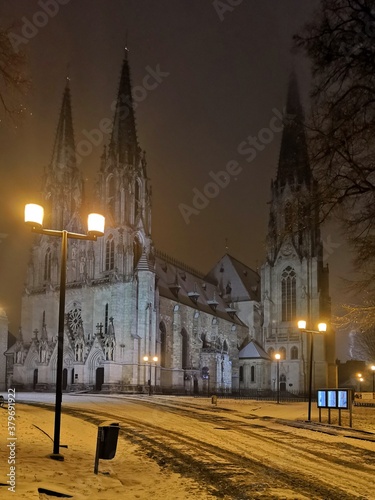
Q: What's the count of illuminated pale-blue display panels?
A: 3